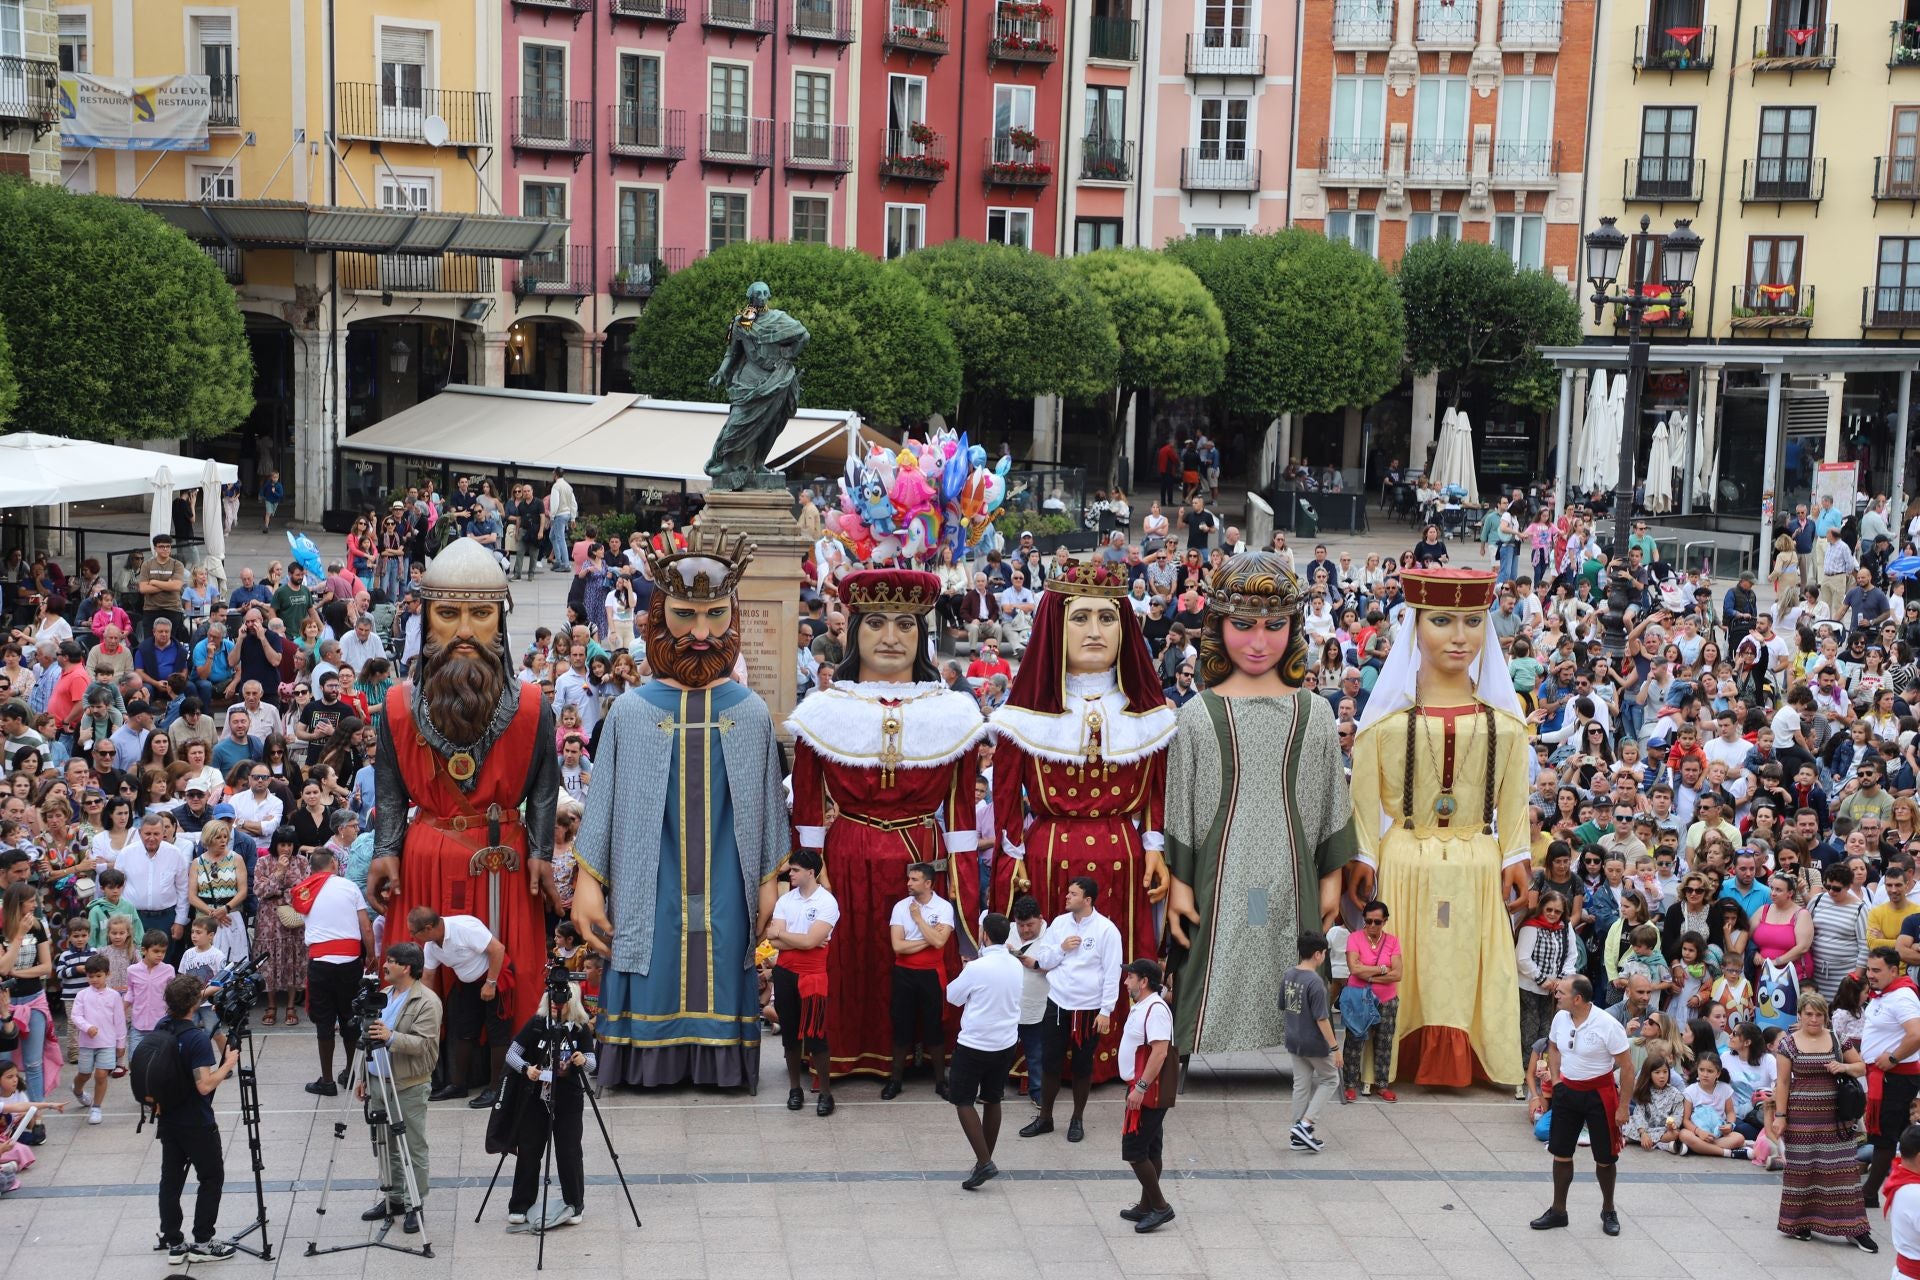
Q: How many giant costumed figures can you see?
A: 6